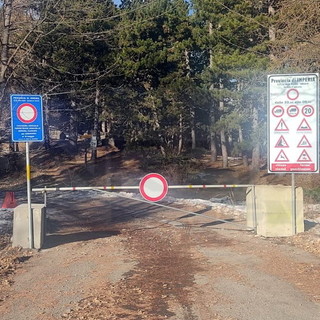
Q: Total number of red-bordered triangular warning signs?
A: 6